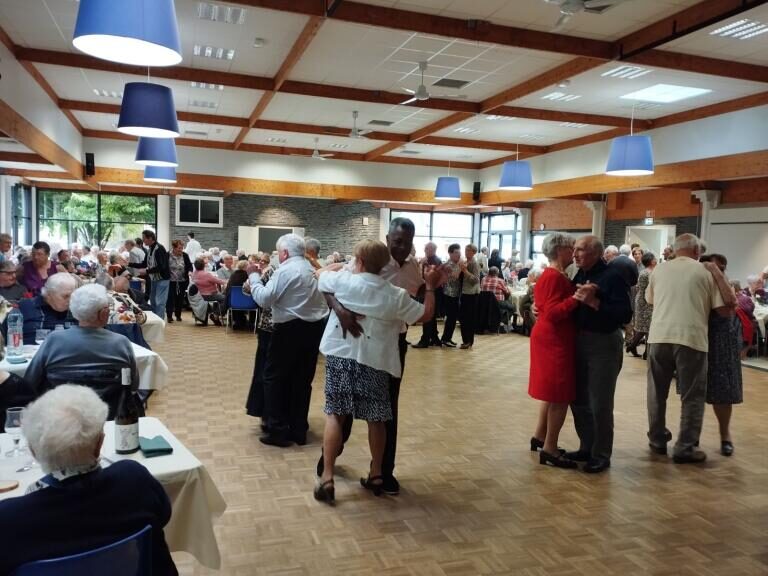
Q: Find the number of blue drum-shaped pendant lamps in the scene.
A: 7